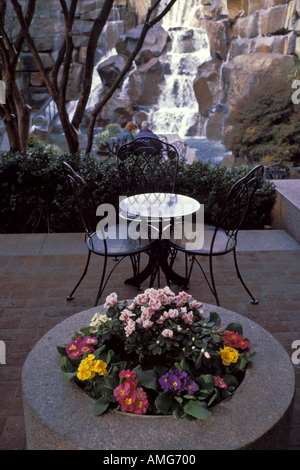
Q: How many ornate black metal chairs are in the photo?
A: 3